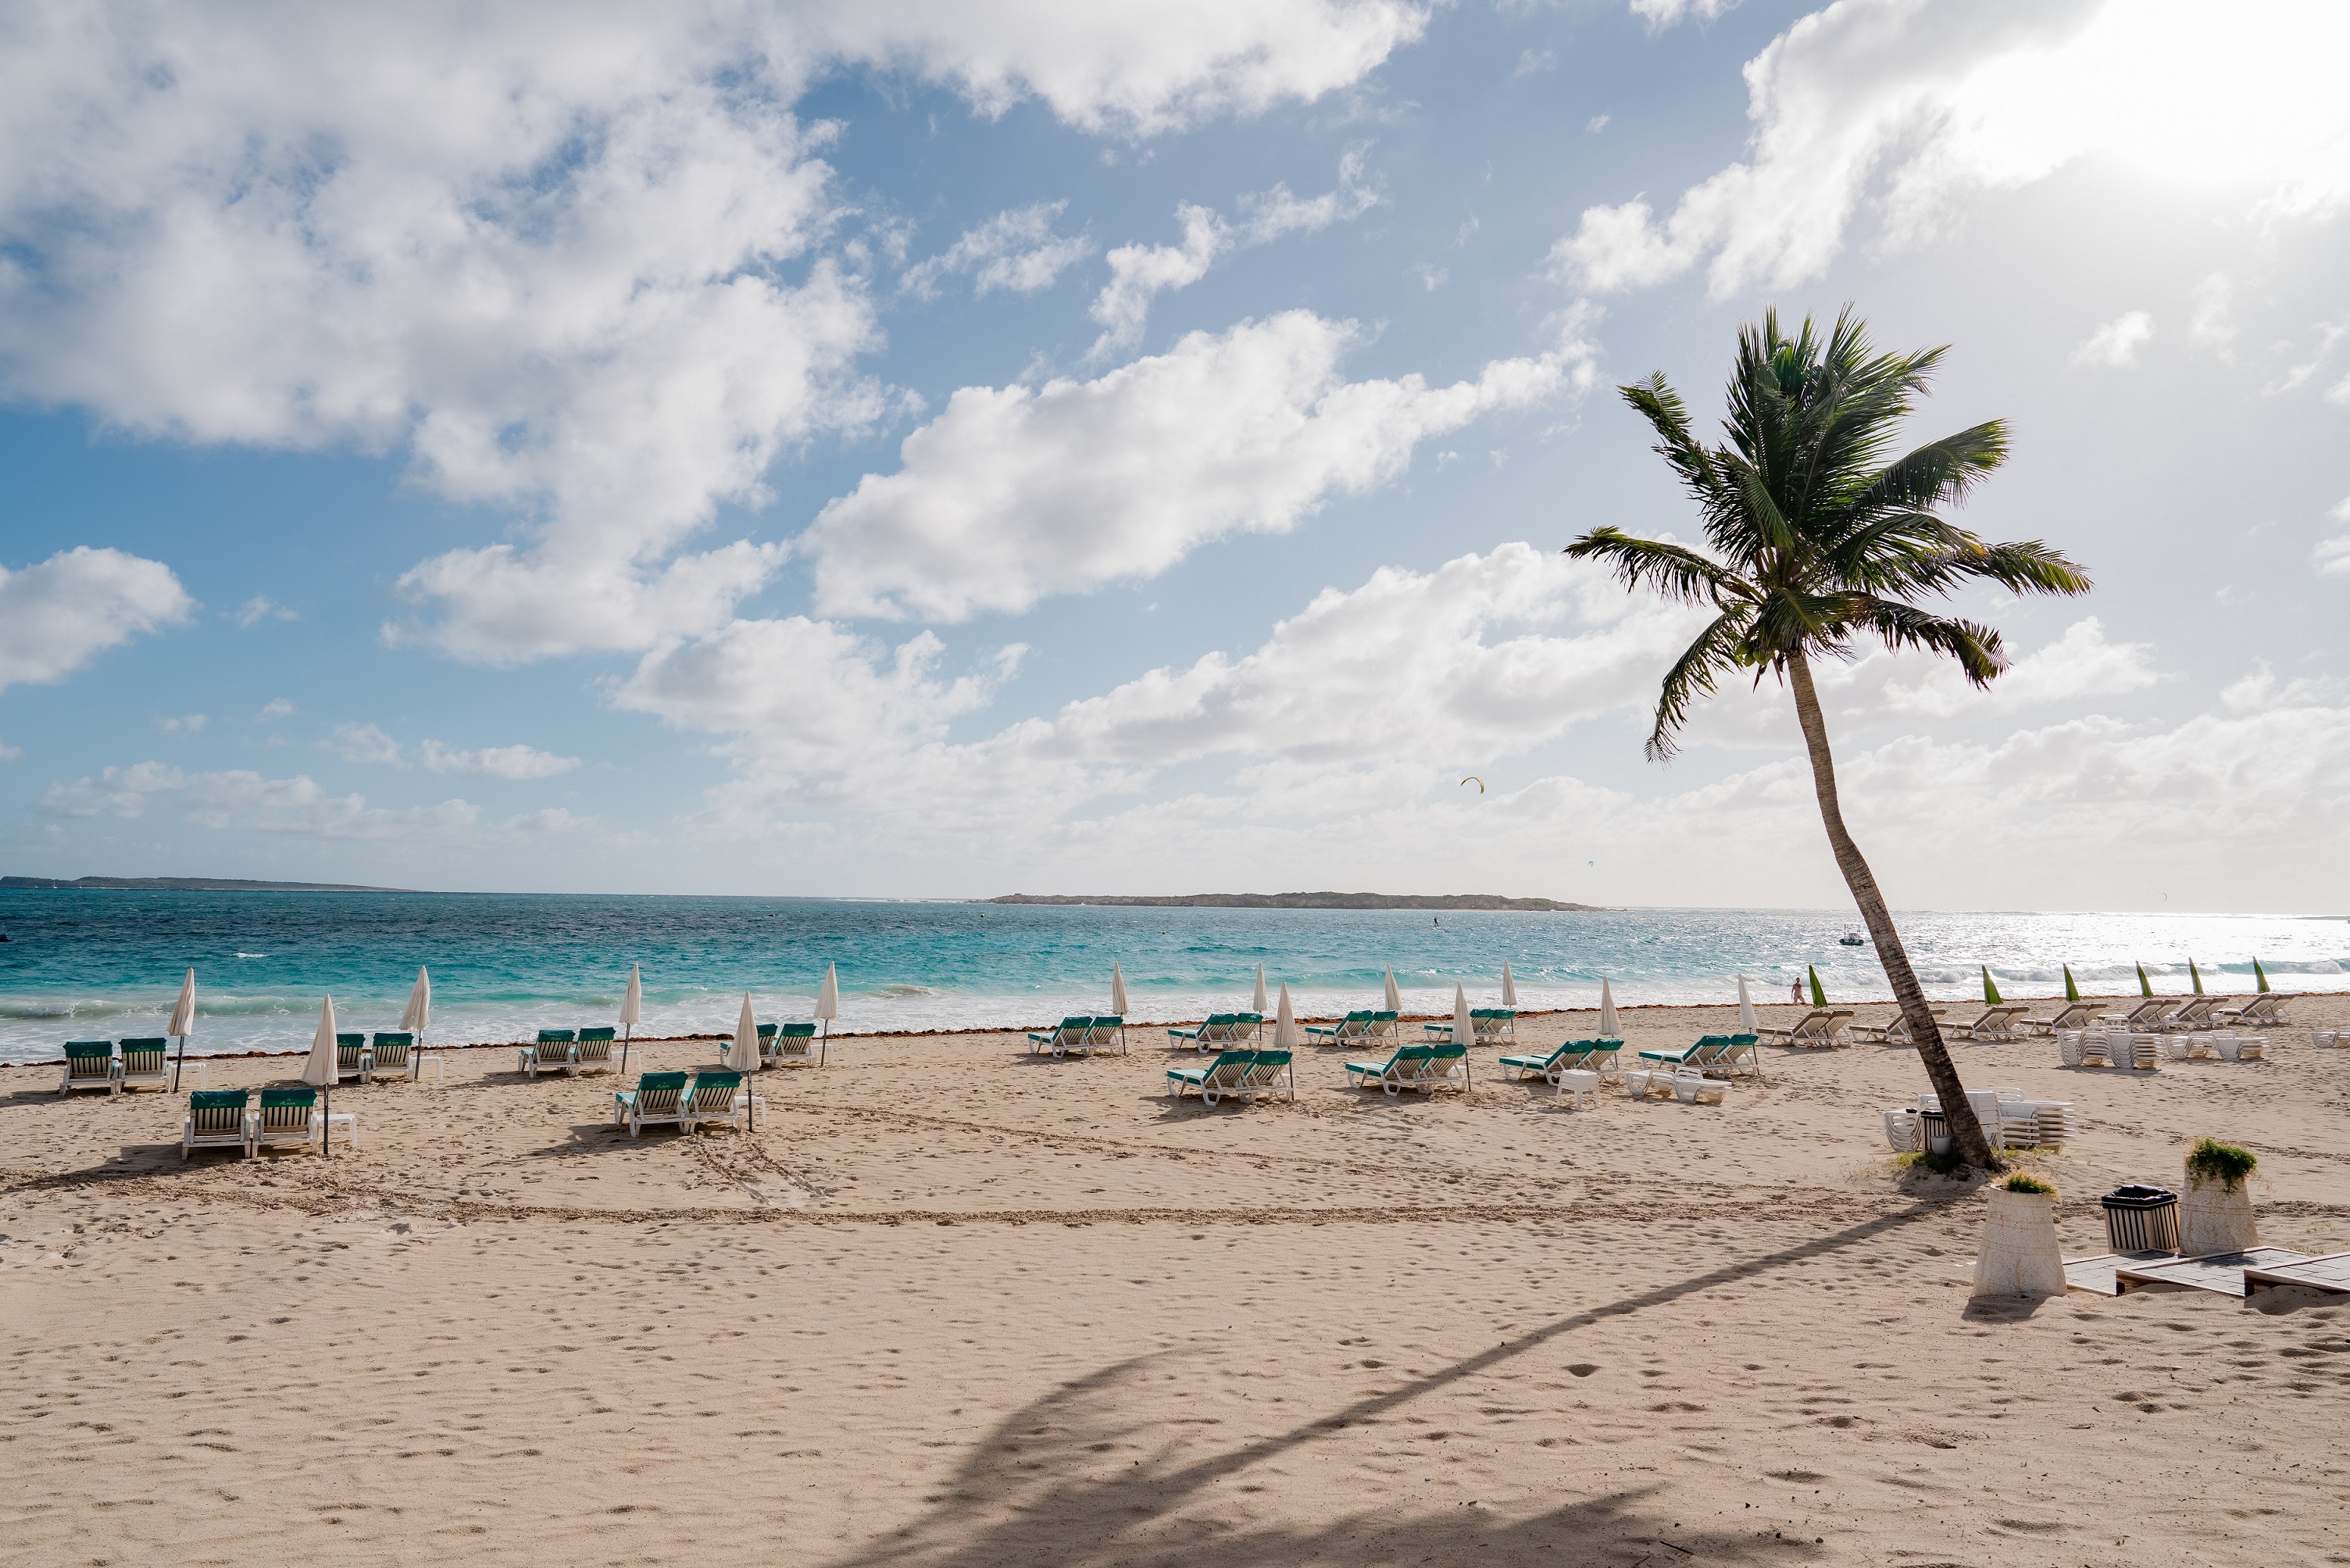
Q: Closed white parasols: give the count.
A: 14